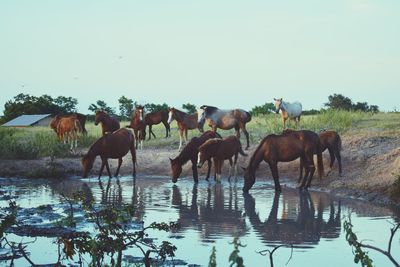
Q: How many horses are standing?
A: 13